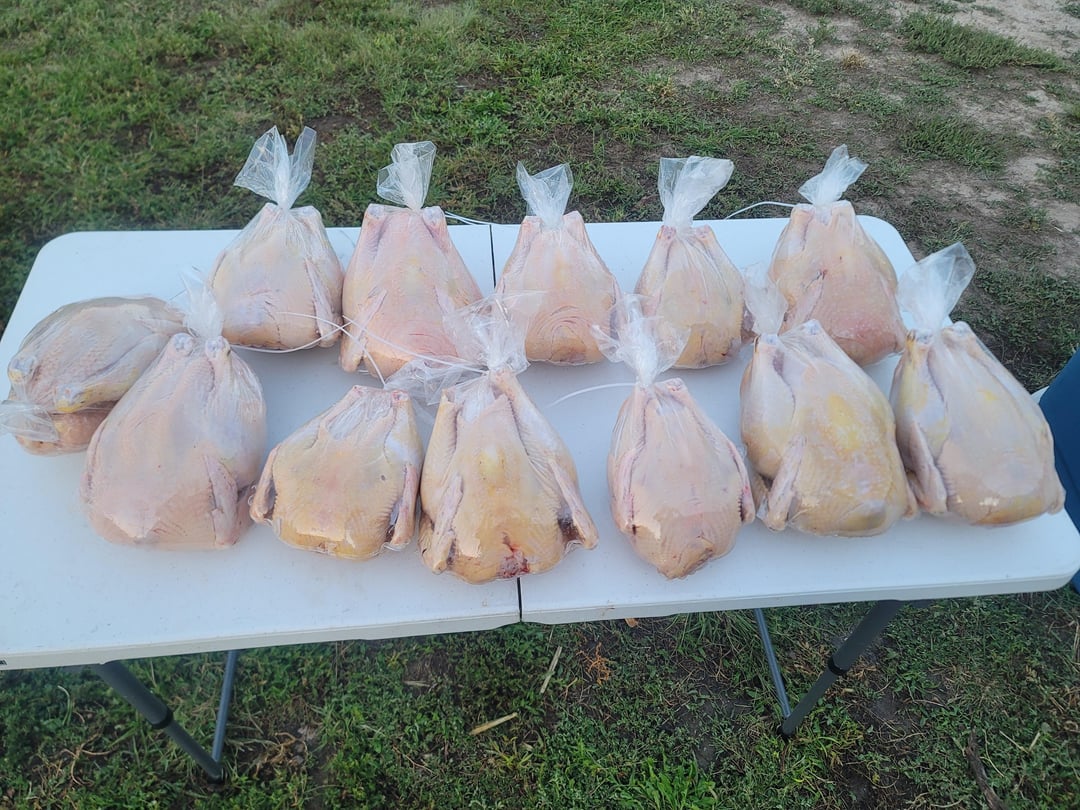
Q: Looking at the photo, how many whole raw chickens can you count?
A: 12